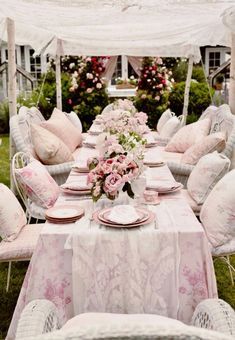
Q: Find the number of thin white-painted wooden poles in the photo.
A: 4